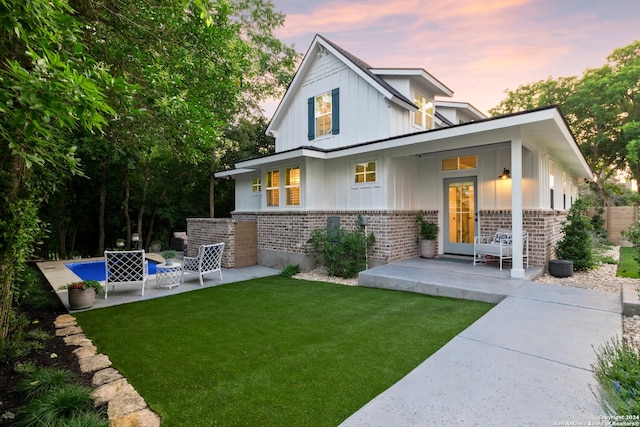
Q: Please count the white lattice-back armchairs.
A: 2